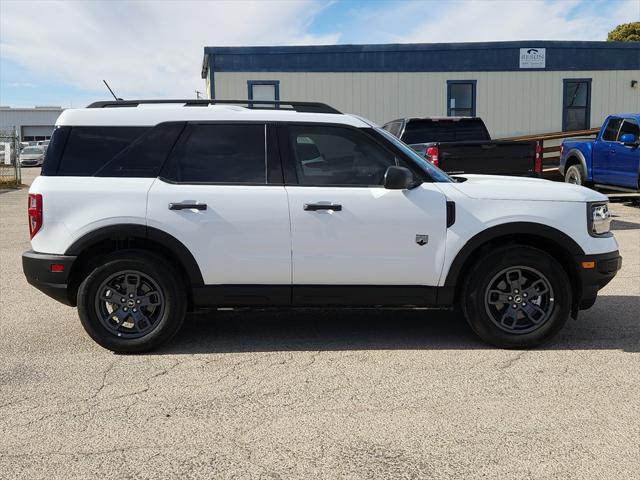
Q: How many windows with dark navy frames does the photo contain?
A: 3